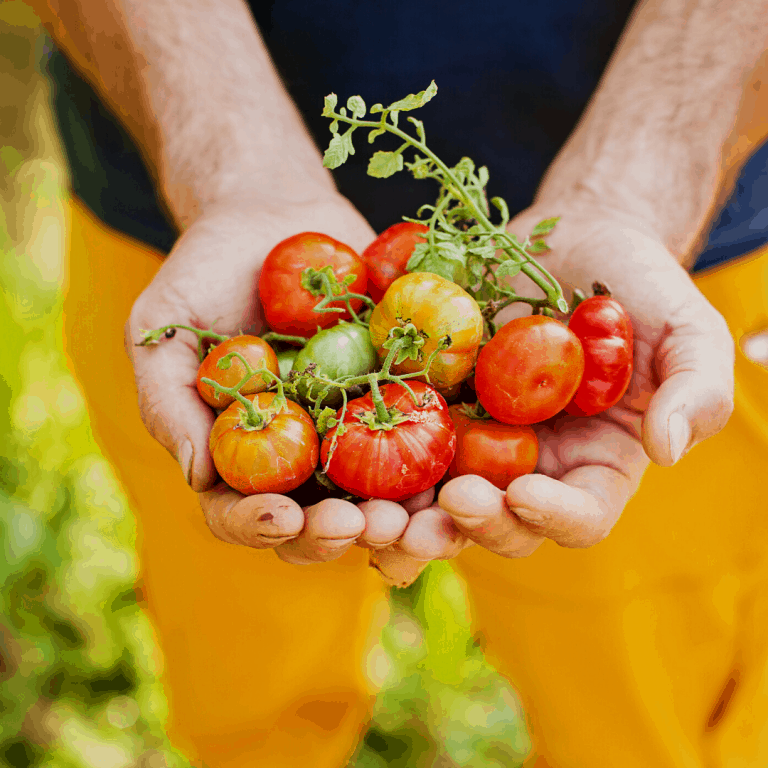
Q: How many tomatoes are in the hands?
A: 11